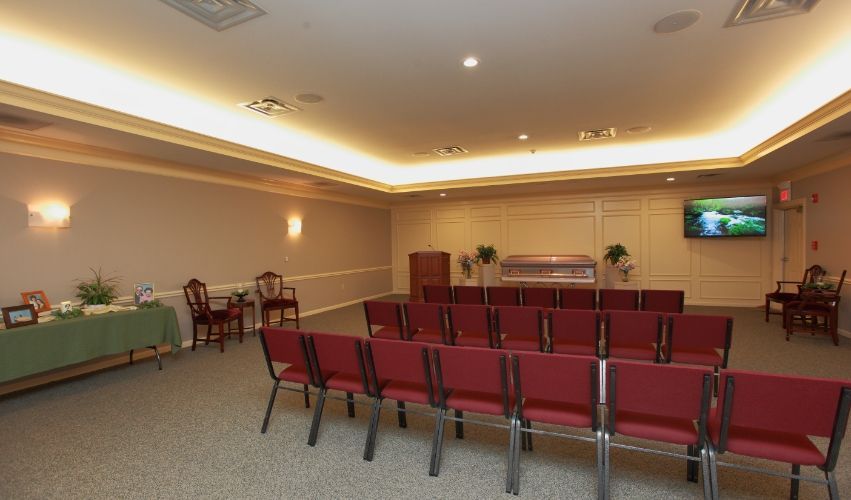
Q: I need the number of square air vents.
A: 5